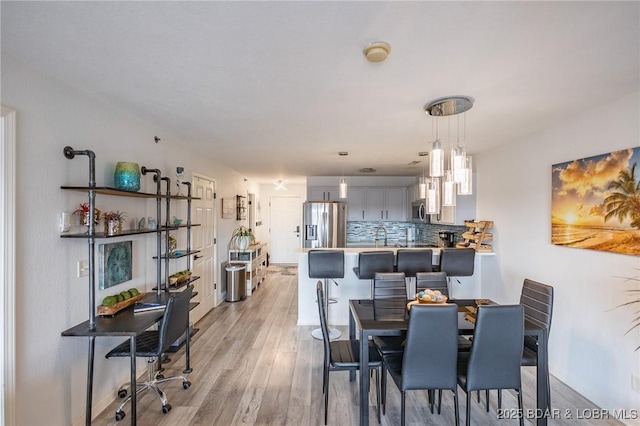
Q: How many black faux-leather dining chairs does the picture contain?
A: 6